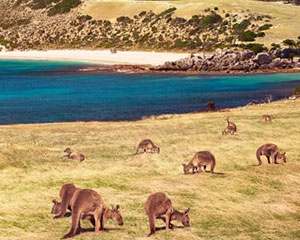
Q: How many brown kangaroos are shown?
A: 9